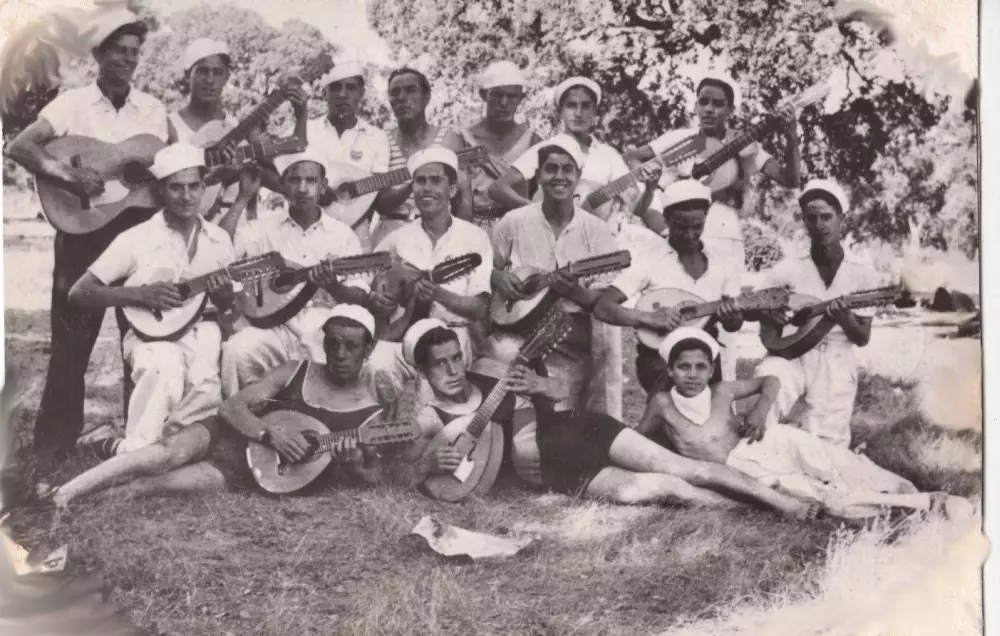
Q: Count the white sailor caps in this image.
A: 15